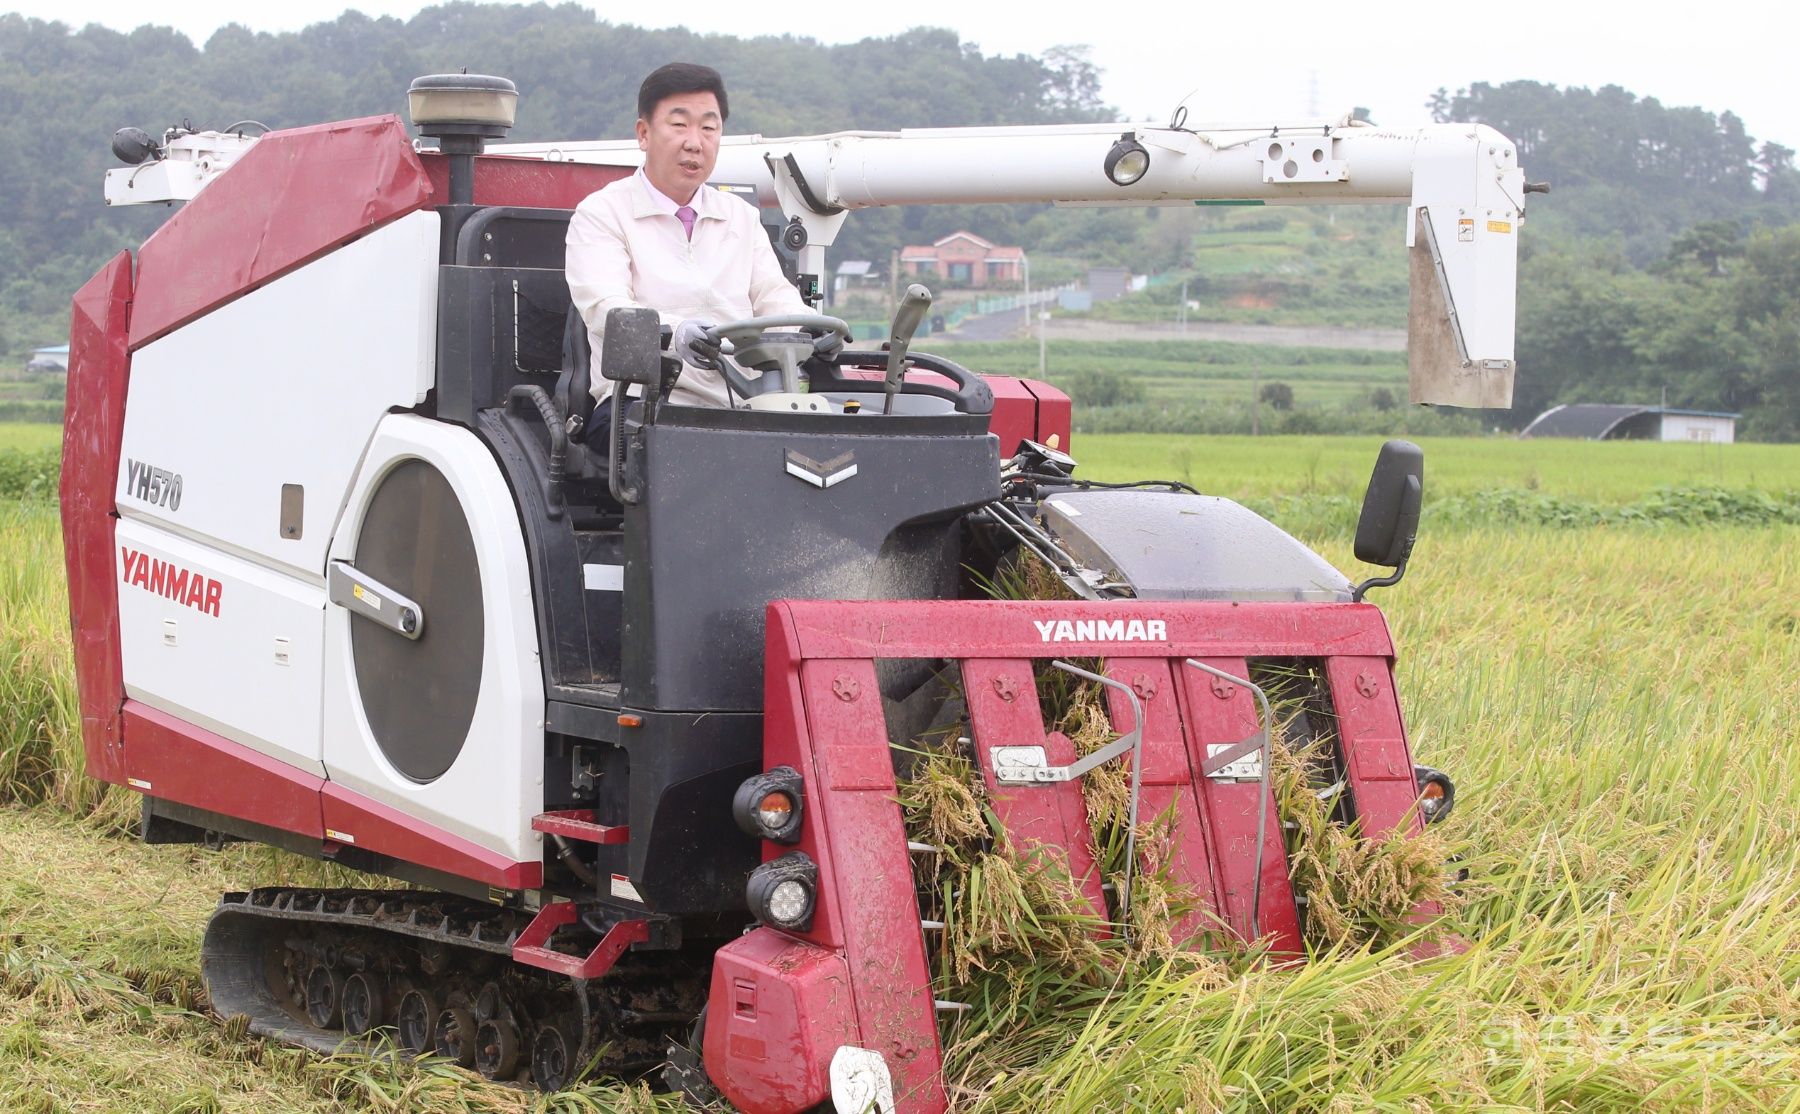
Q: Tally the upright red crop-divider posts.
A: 5